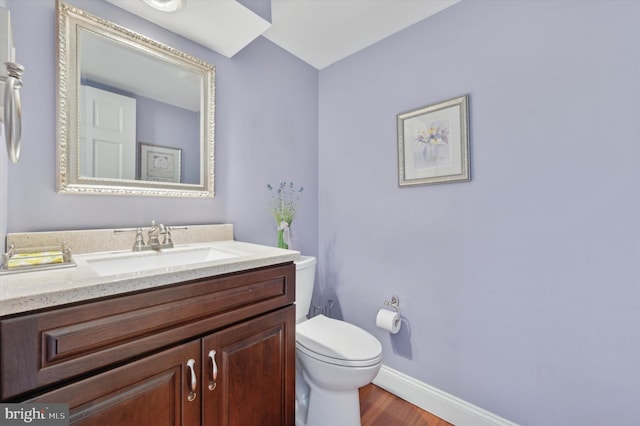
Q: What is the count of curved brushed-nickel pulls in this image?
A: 2